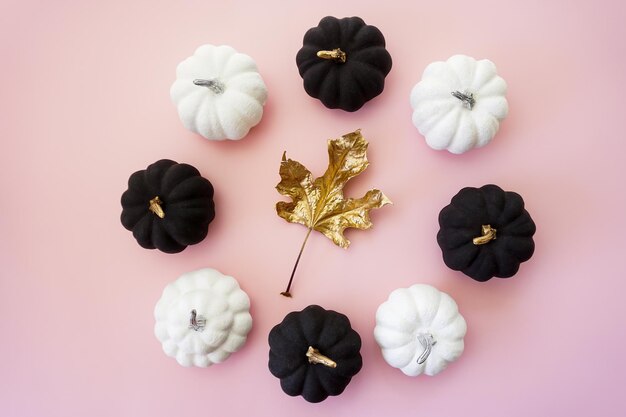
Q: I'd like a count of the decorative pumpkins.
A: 8